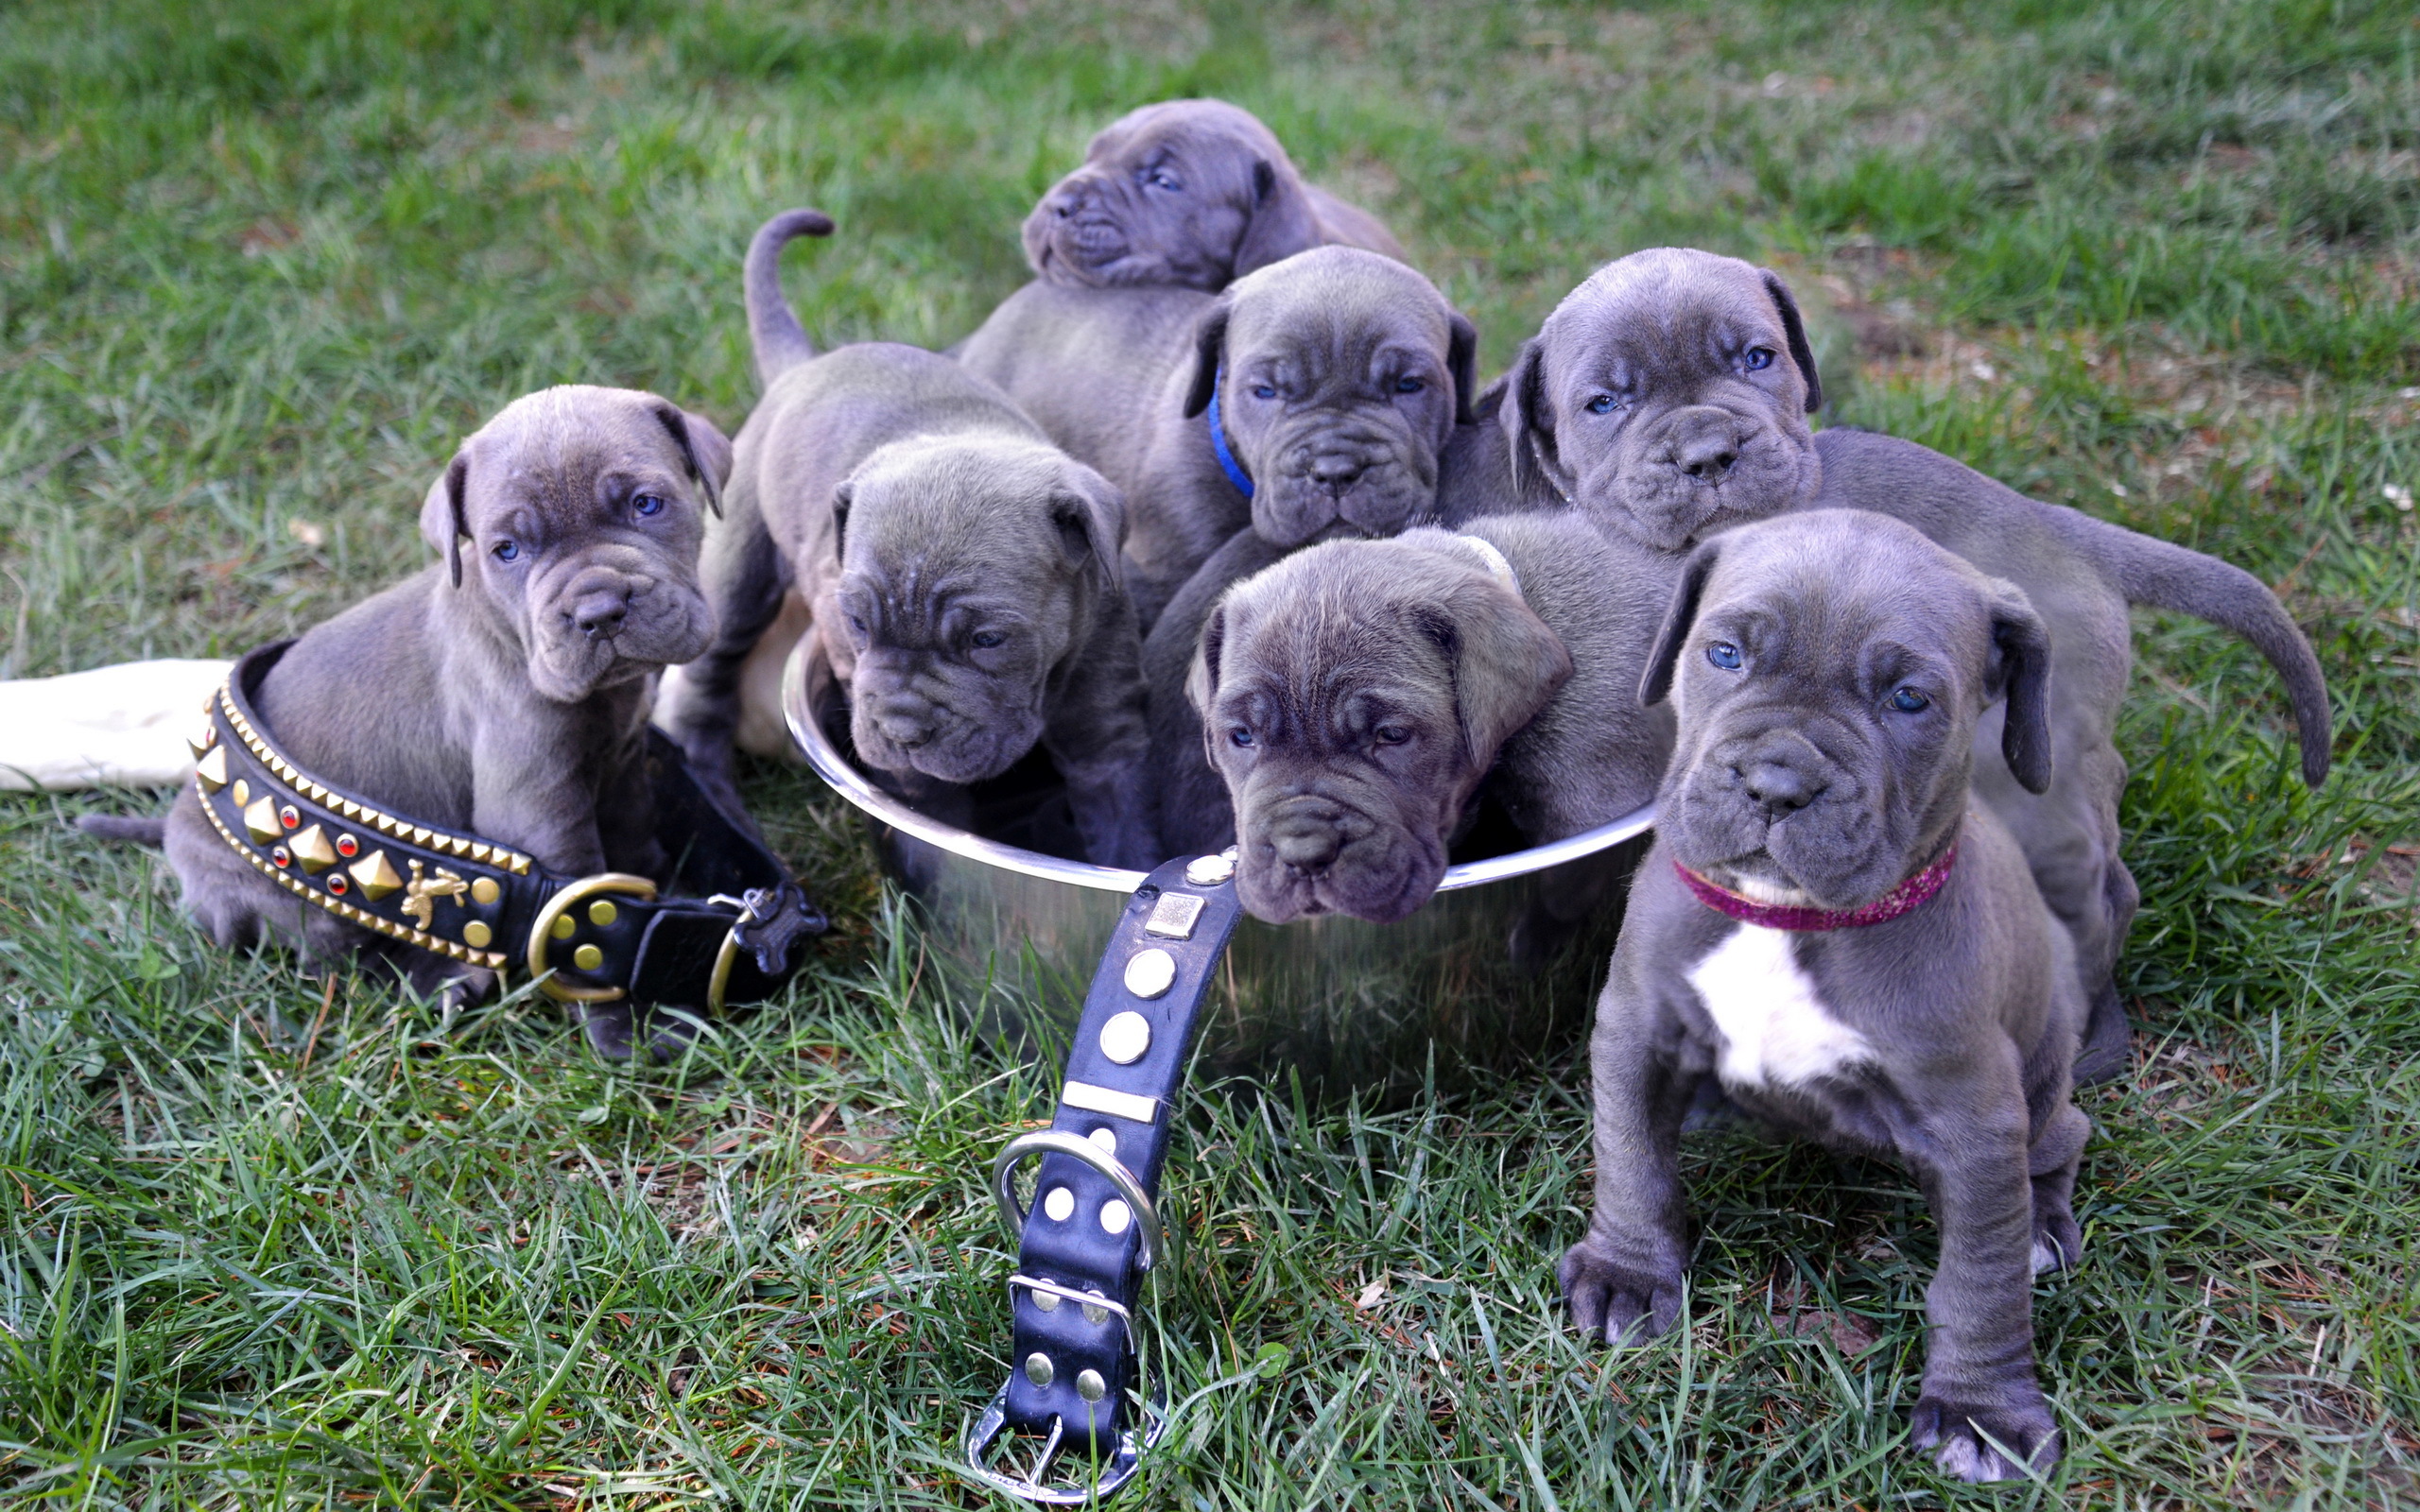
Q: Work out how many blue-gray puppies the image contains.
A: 7